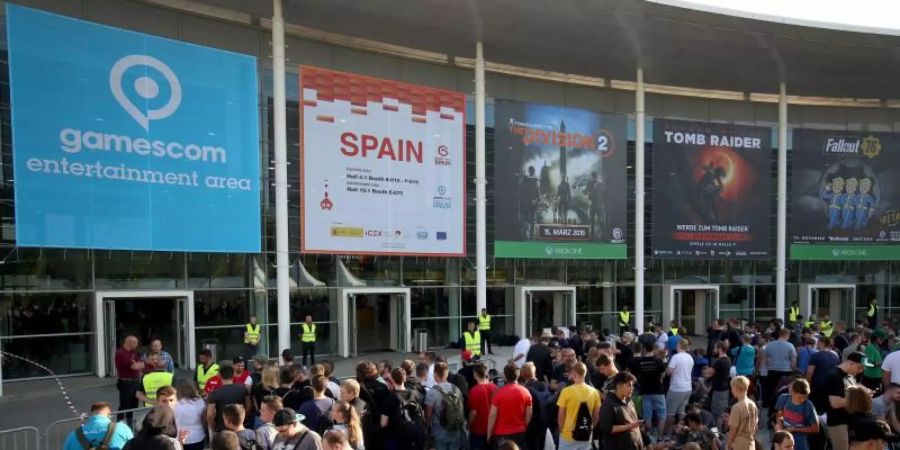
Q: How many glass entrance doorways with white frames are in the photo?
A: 5